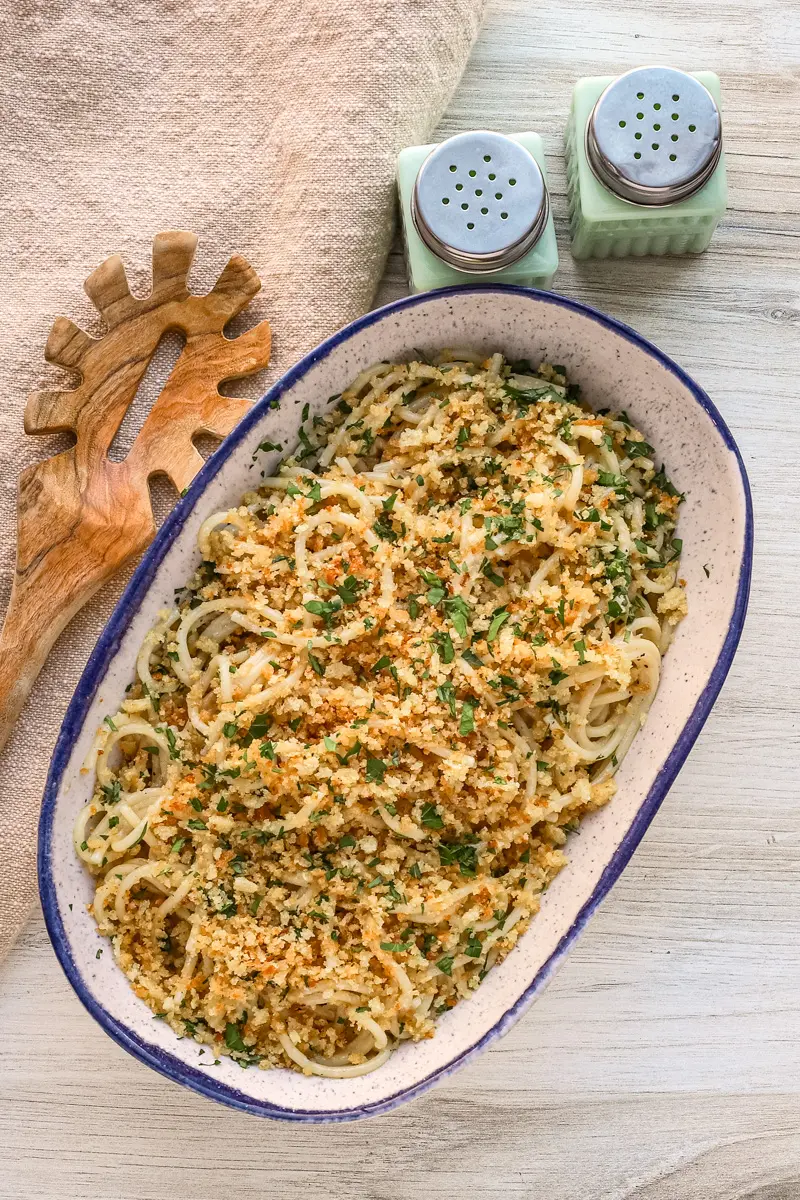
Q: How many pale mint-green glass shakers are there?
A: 2